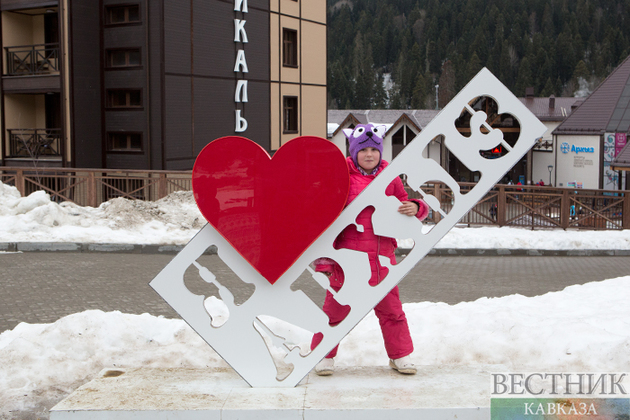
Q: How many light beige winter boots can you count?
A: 2